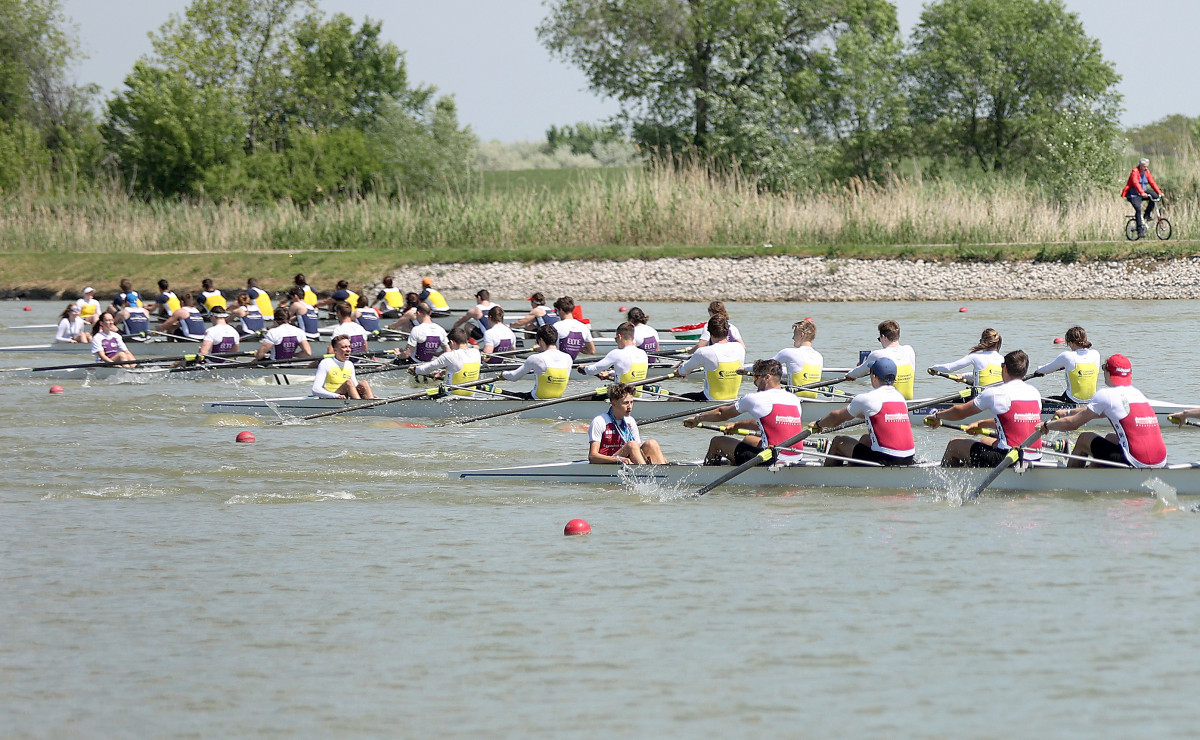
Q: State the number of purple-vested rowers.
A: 9